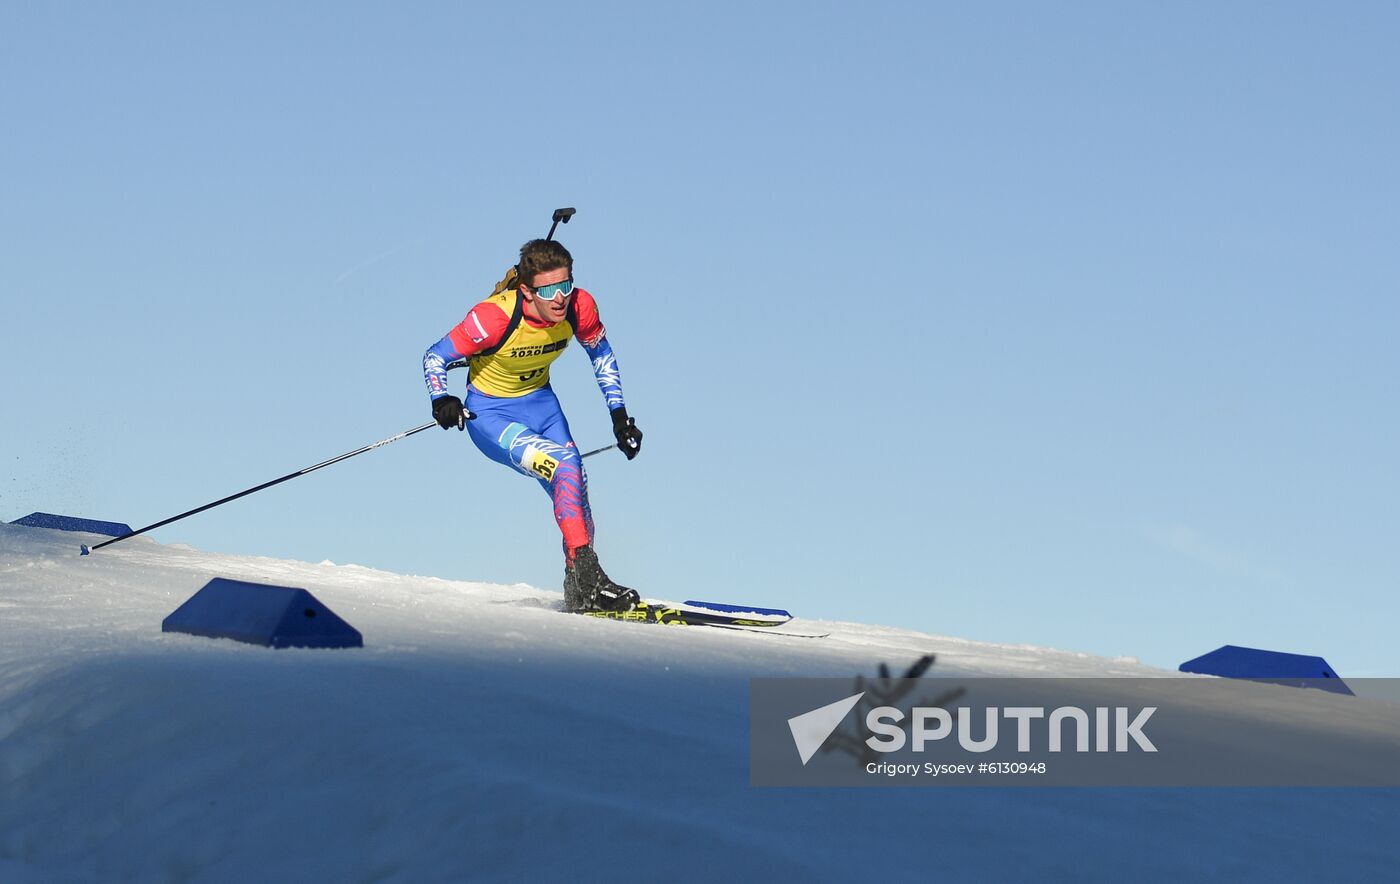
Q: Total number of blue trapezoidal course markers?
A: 4